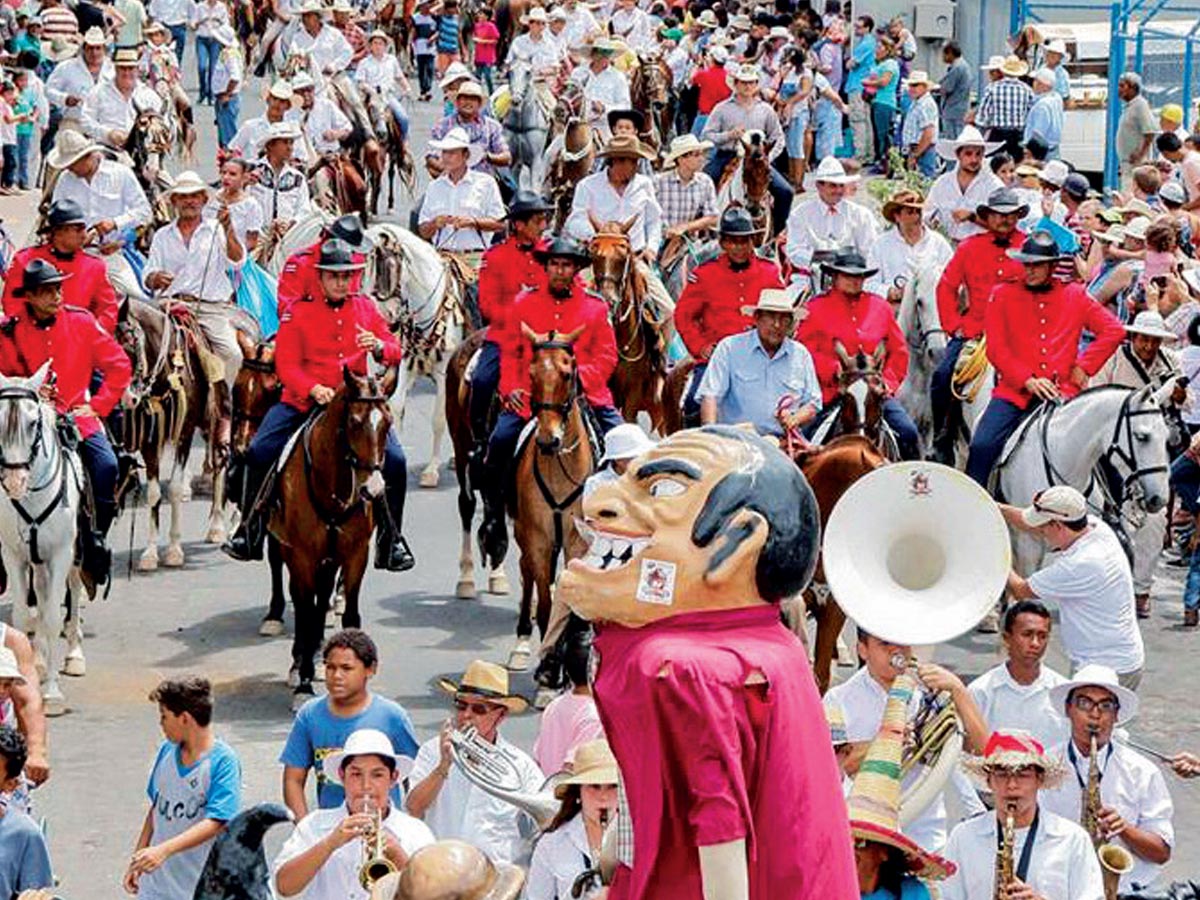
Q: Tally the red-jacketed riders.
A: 10